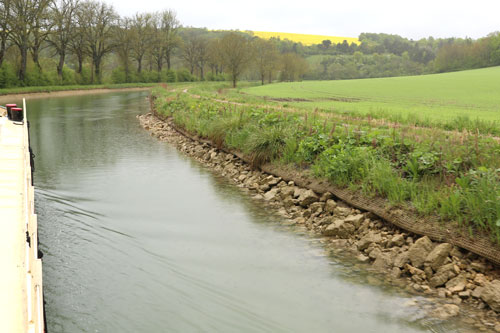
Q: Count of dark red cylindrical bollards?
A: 2